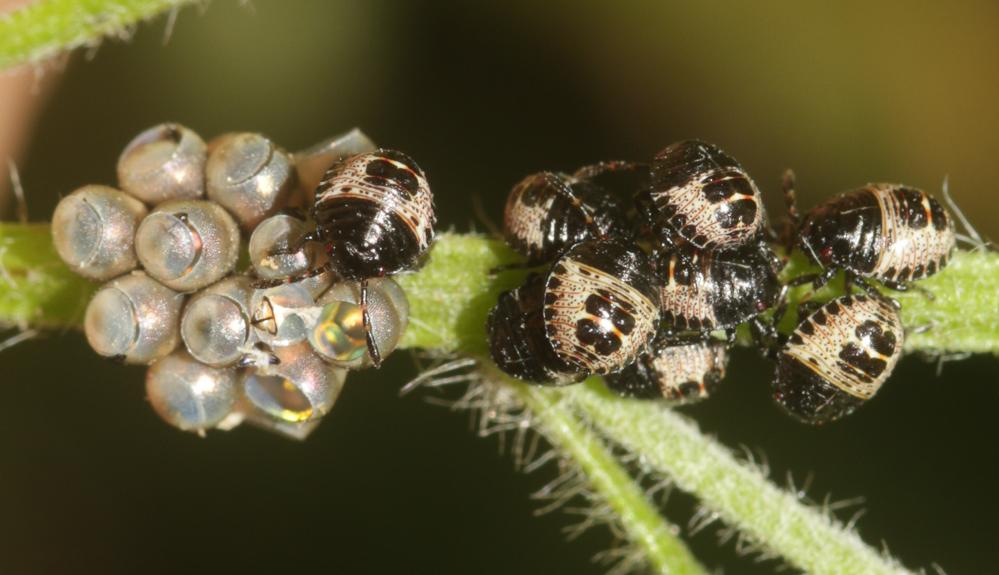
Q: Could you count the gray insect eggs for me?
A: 11